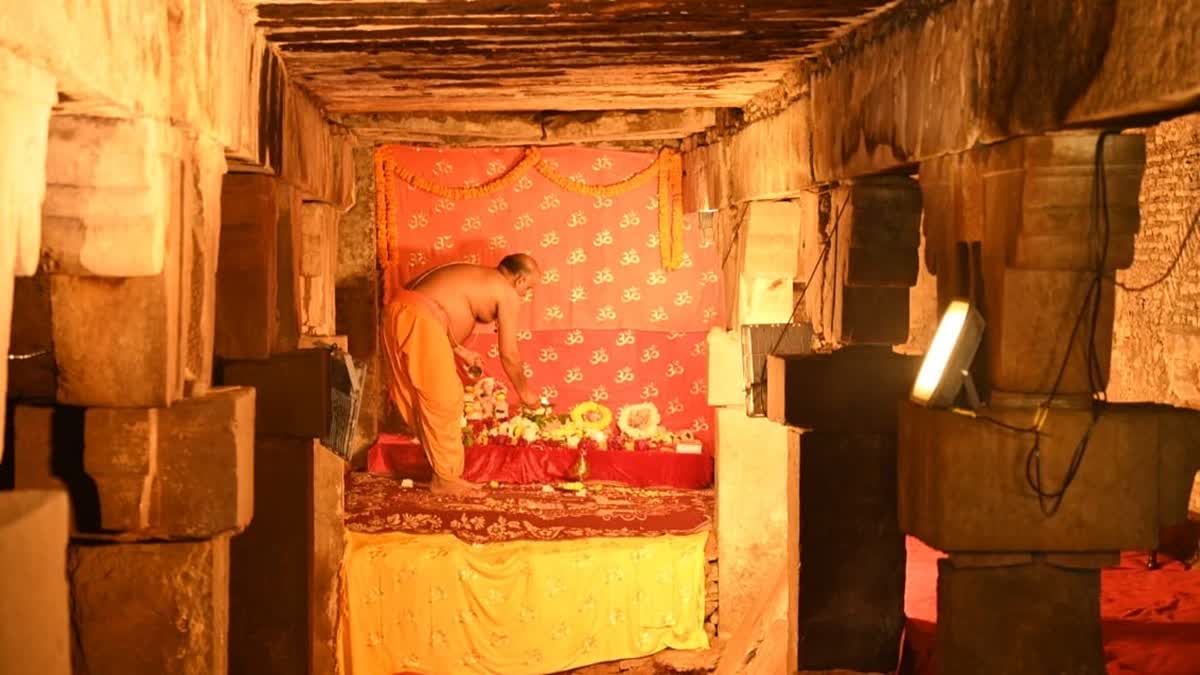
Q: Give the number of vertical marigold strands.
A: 4